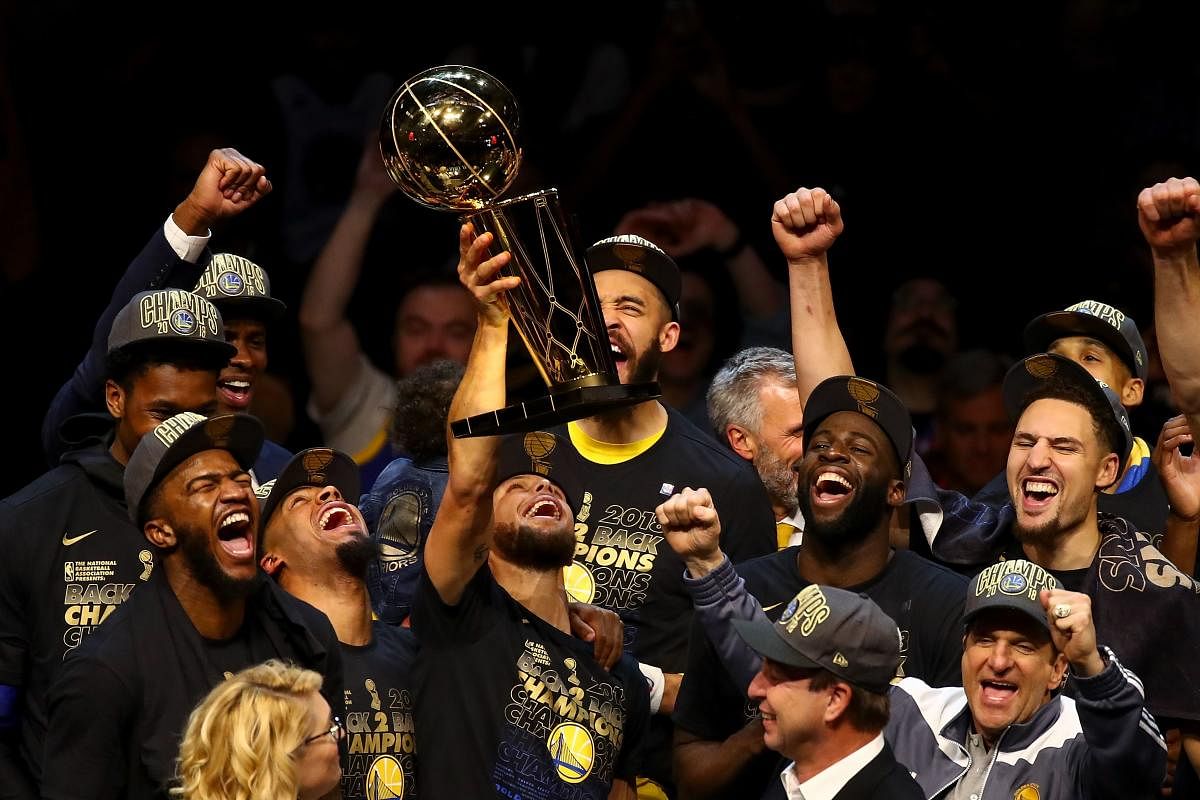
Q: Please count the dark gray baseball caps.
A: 11